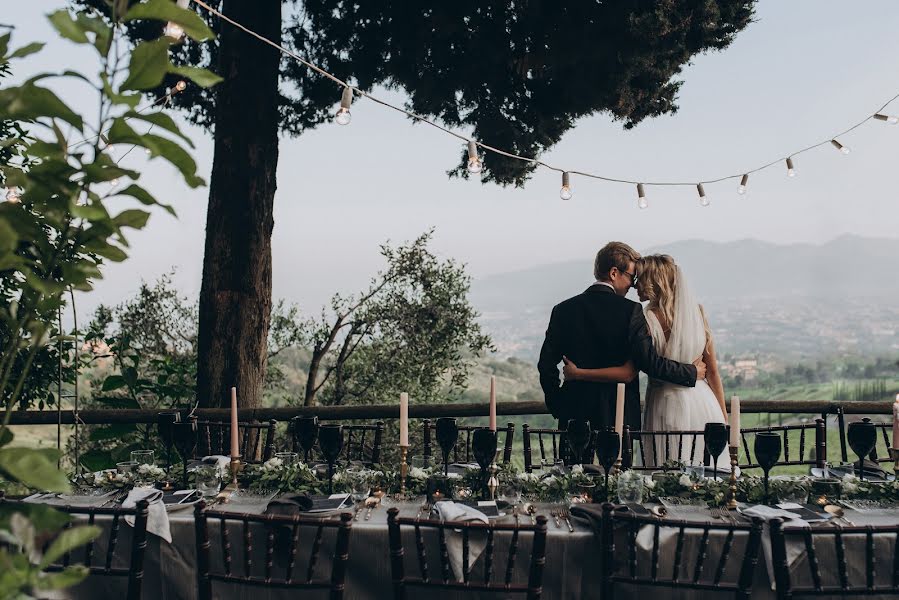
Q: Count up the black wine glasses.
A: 11